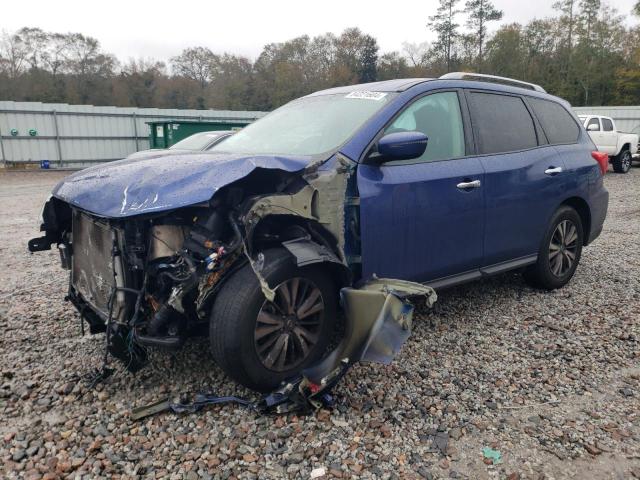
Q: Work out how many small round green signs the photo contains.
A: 2